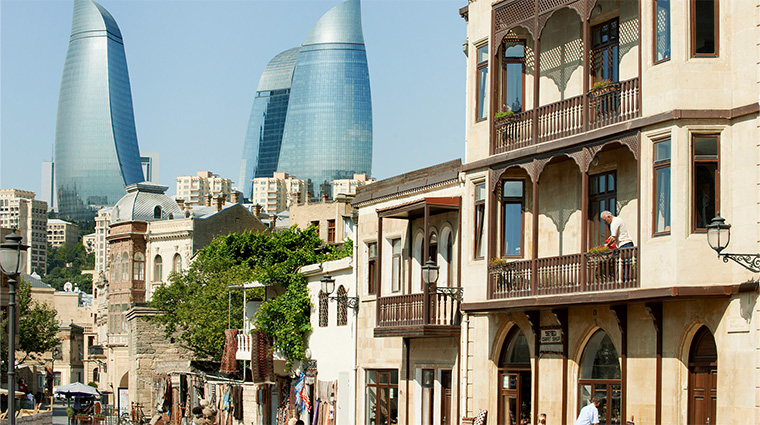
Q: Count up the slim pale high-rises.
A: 2